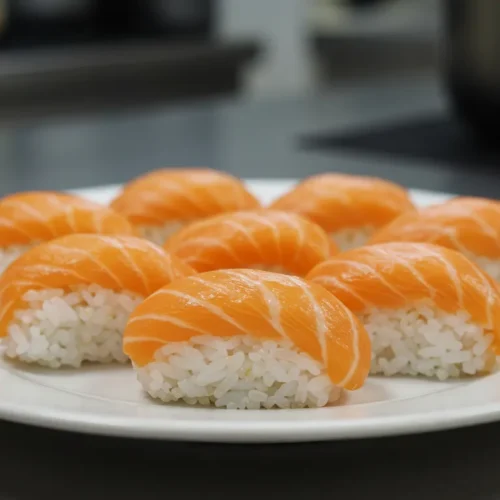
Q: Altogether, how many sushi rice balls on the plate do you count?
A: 8